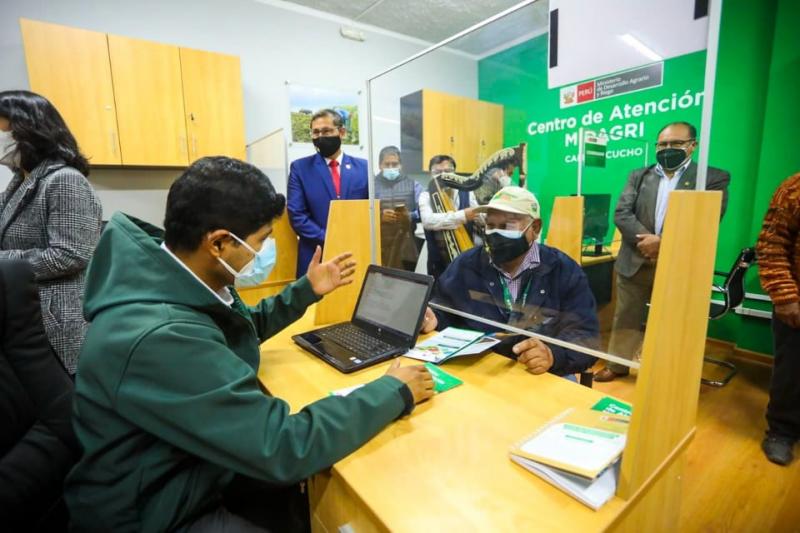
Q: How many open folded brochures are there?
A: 1